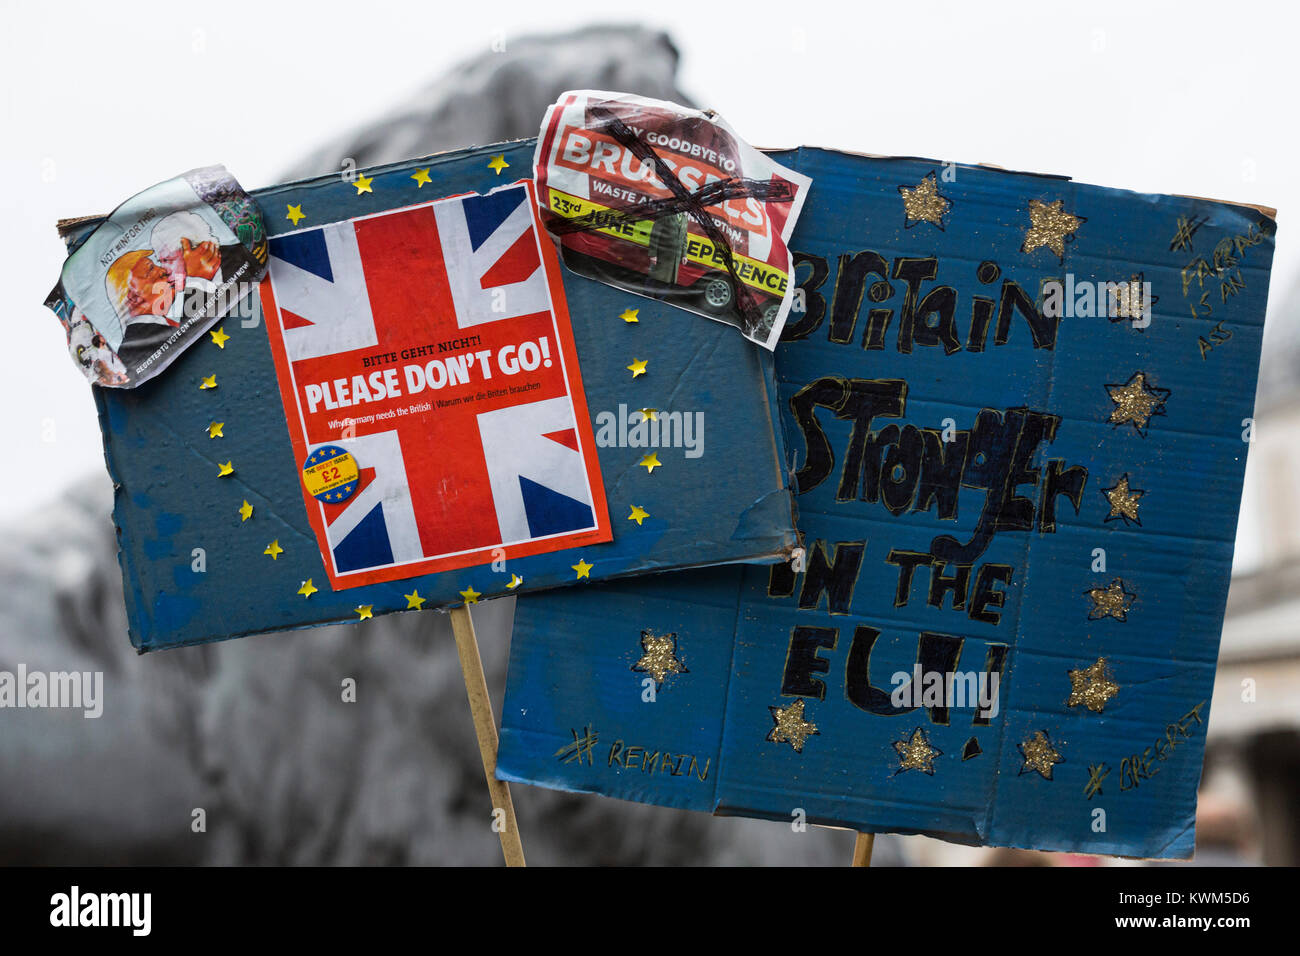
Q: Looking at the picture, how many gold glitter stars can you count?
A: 11